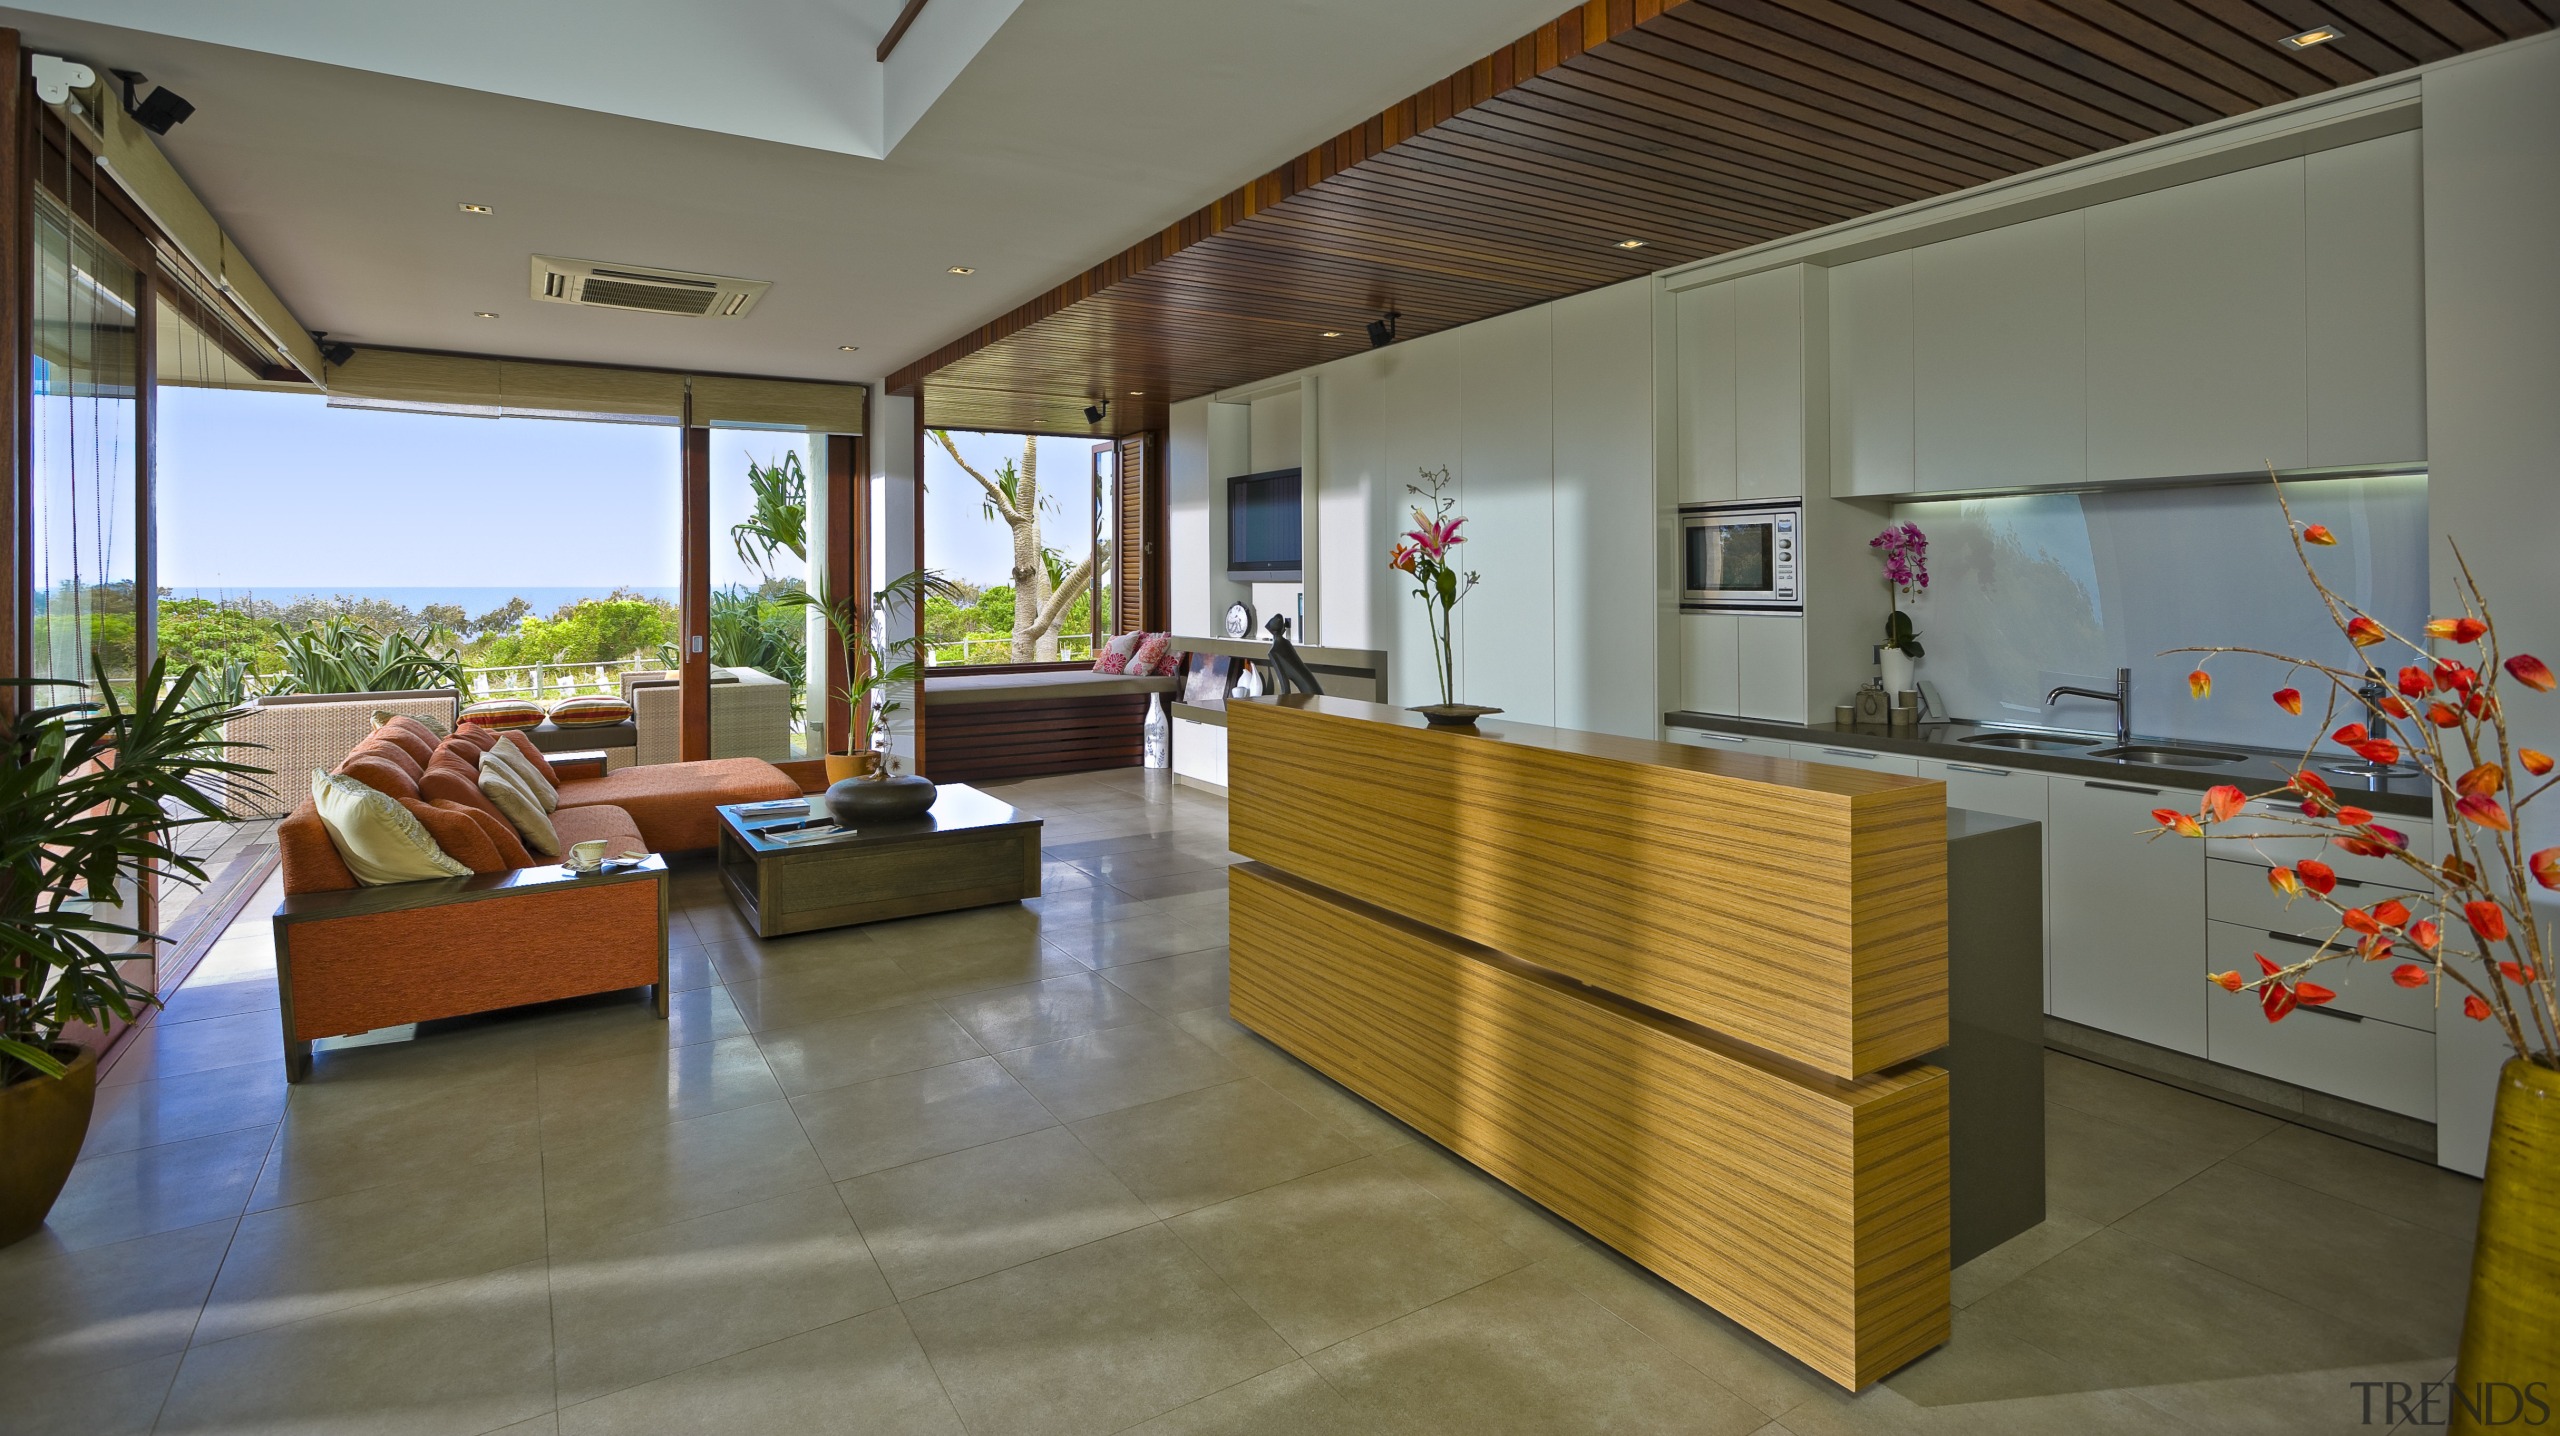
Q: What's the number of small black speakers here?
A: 4